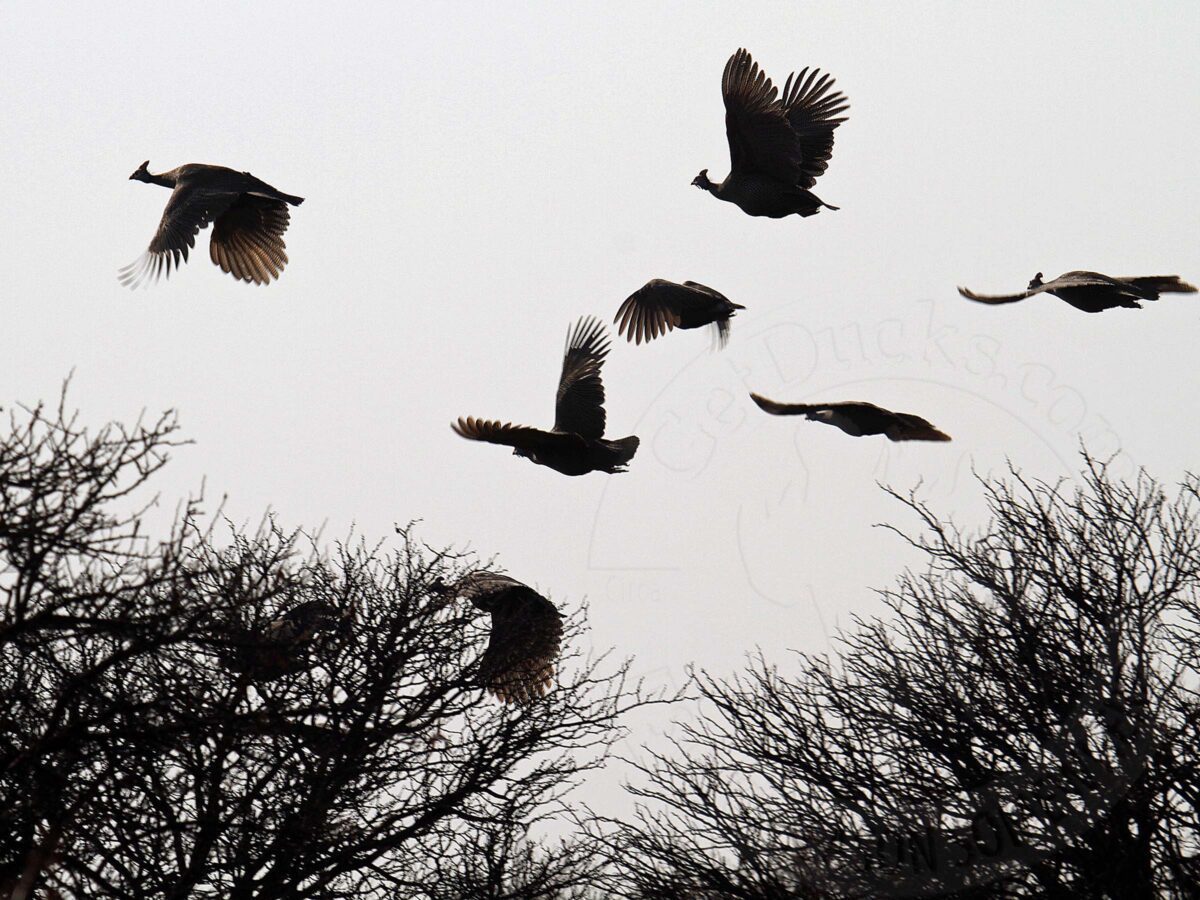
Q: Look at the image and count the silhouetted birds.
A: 8